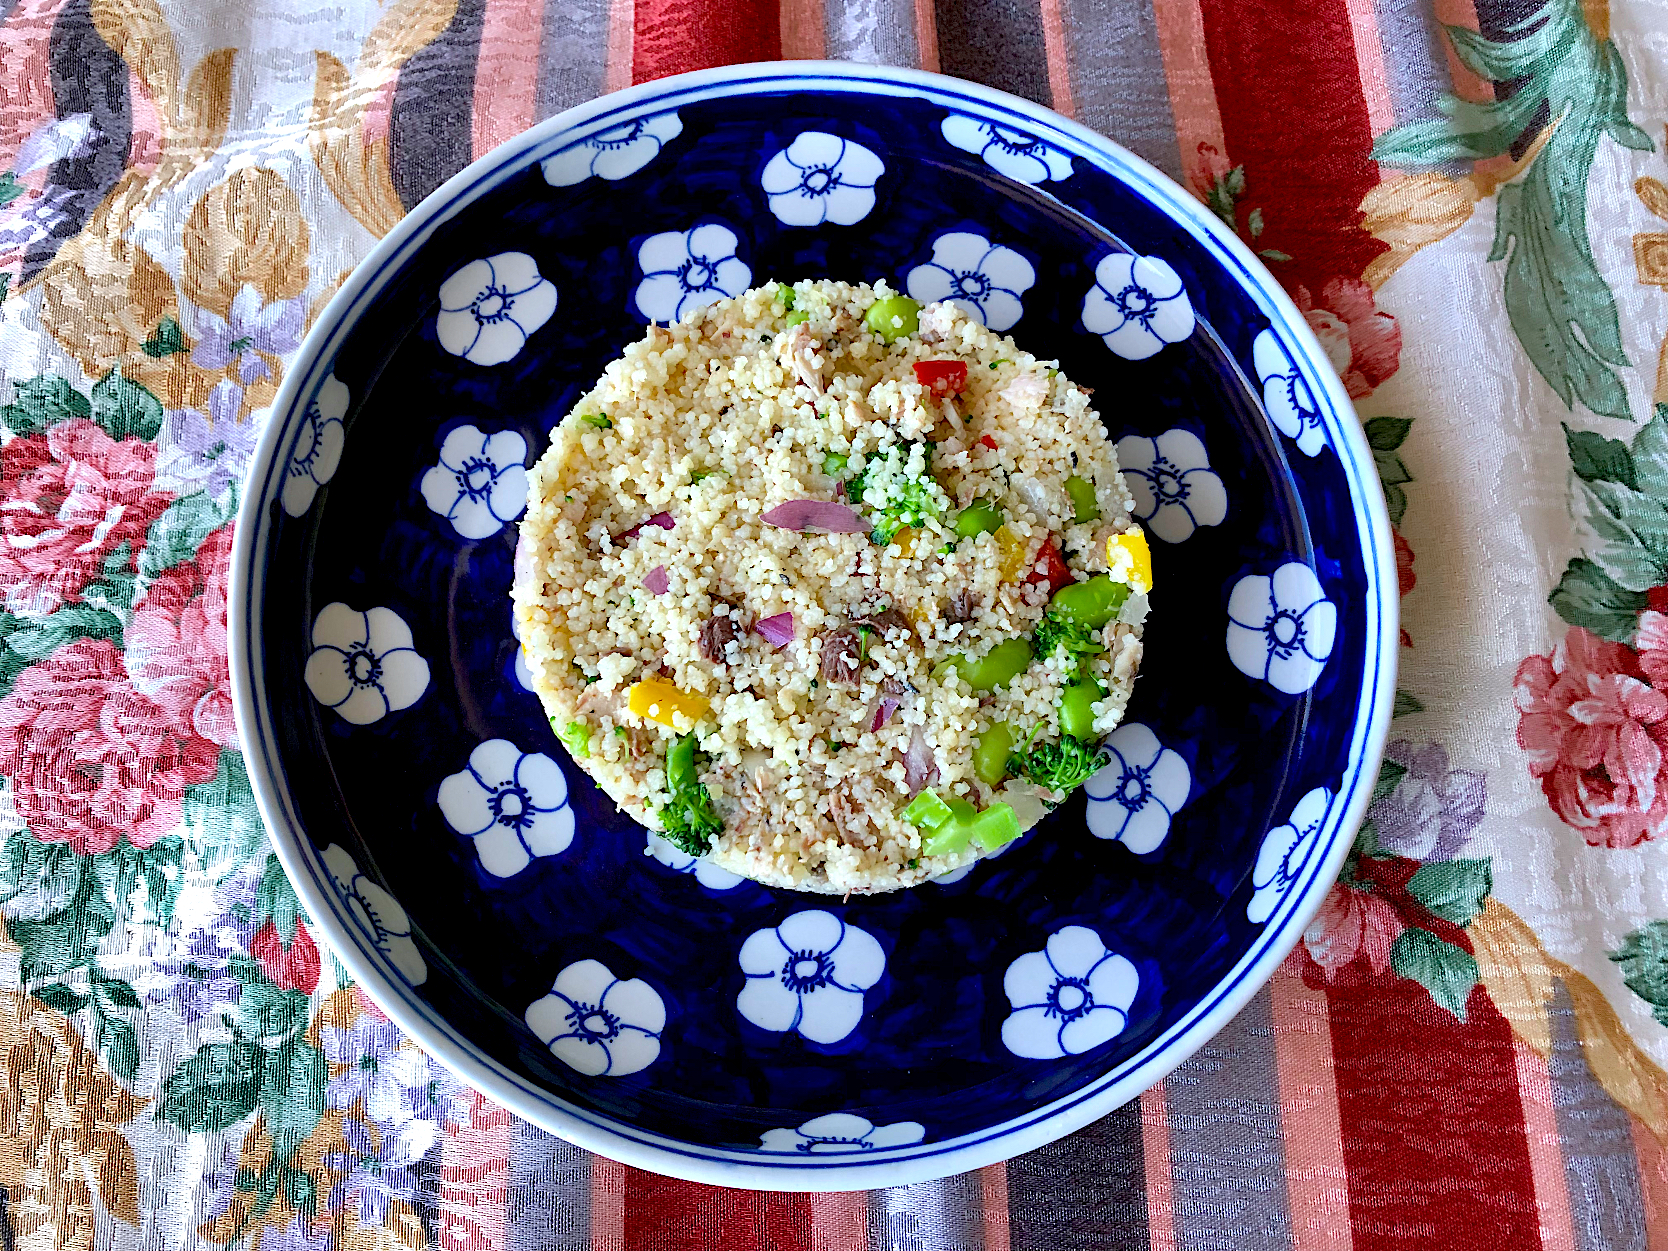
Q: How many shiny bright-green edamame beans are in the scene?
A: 7